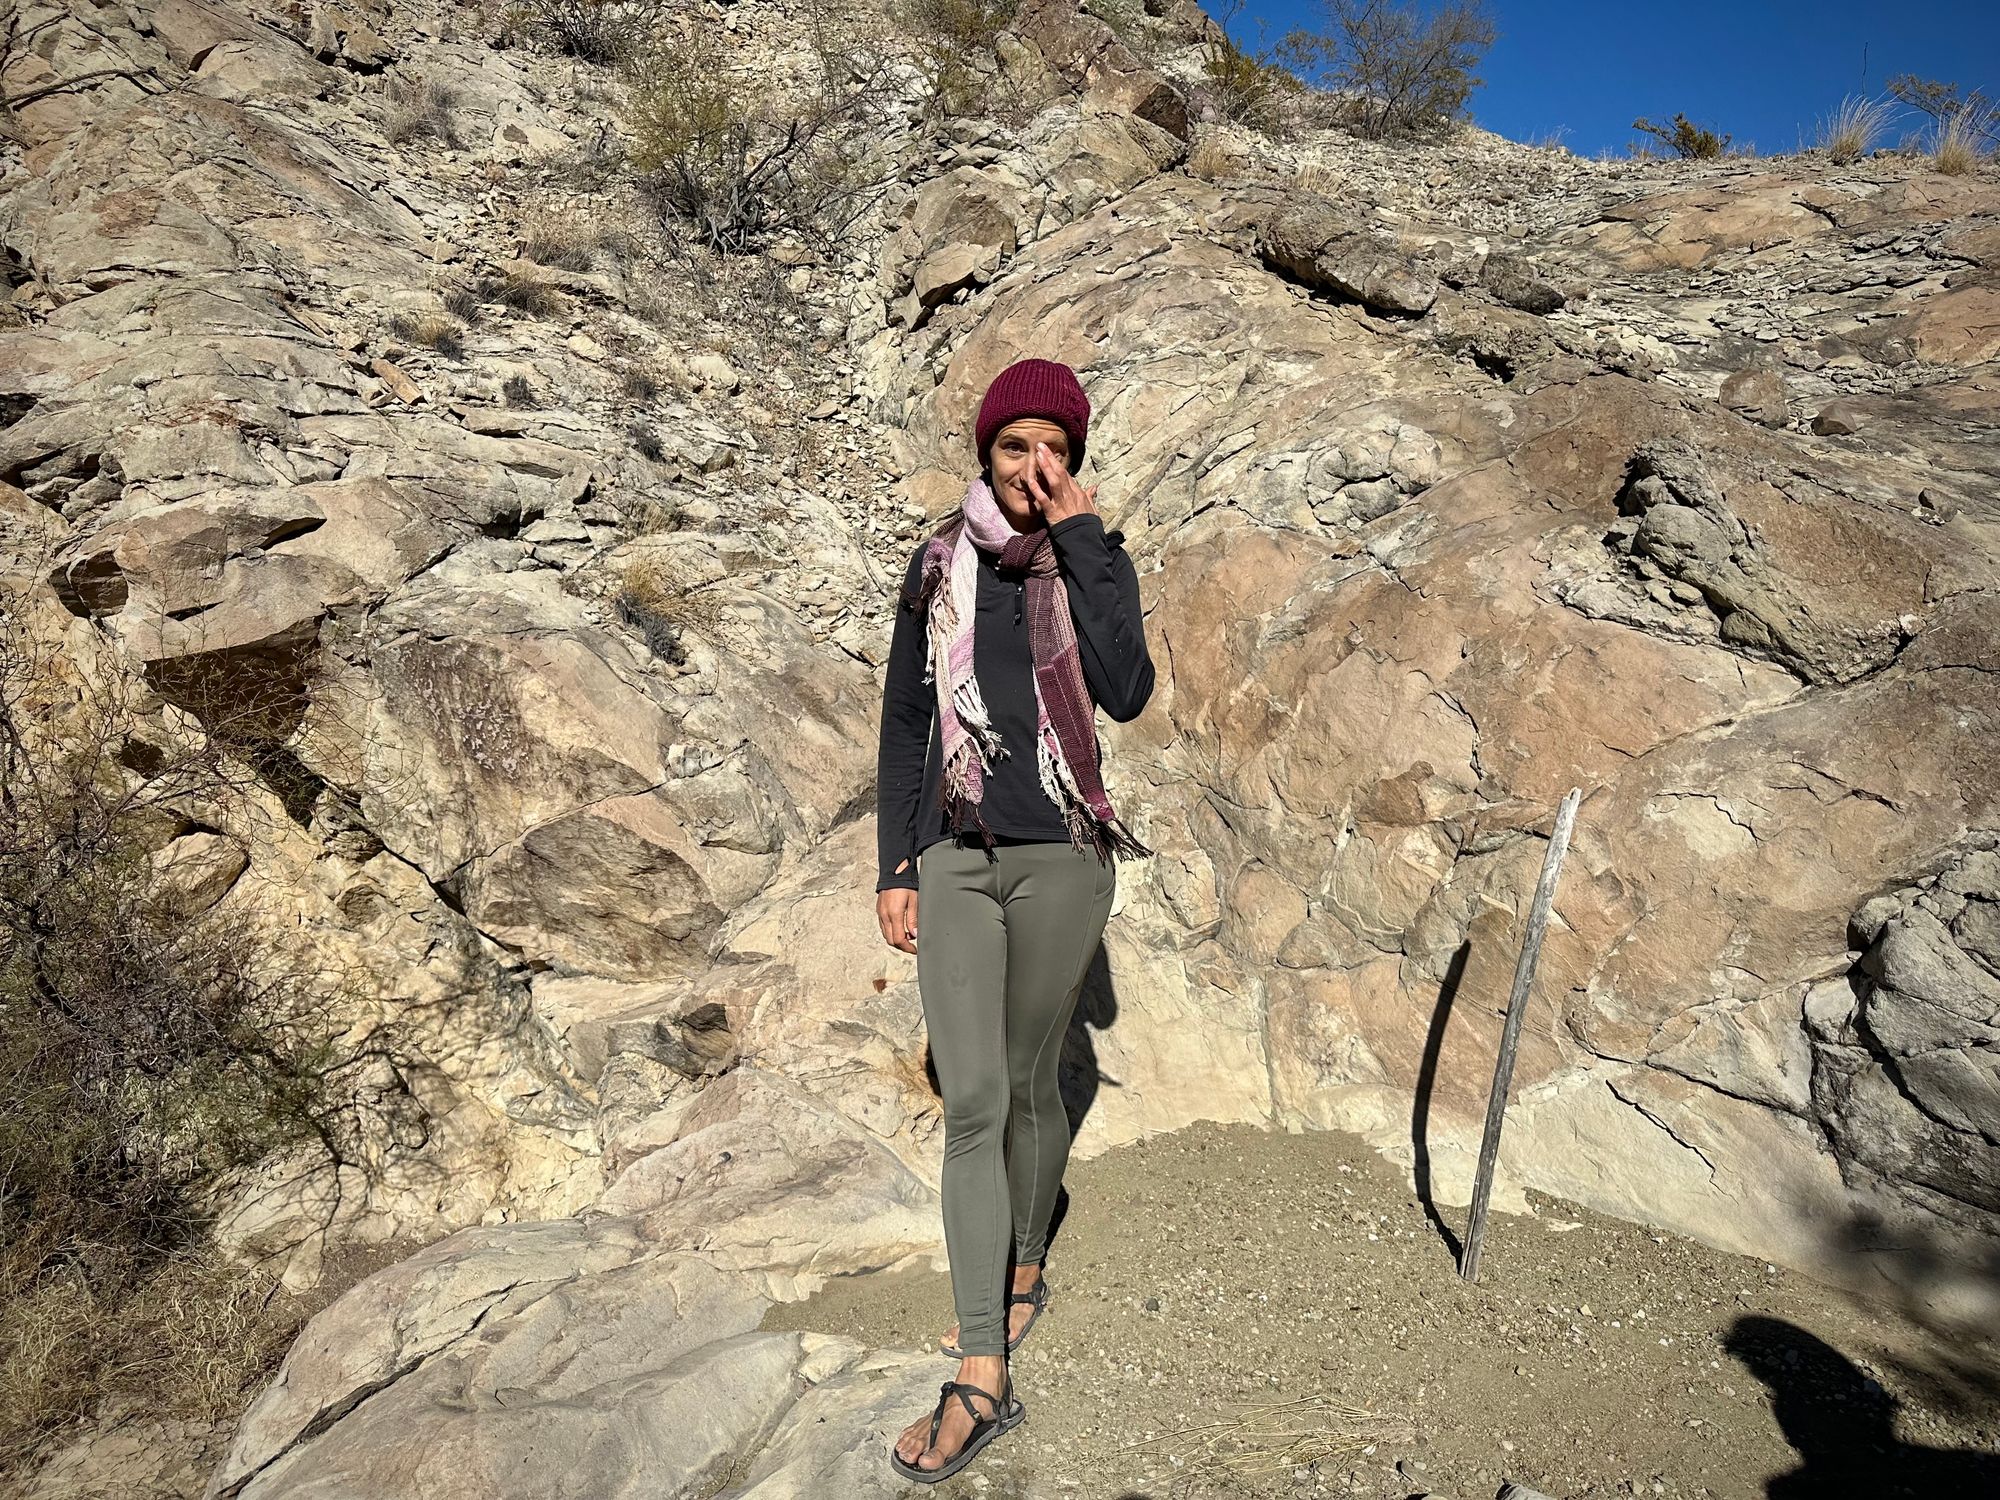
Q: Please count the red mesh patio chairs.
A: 0